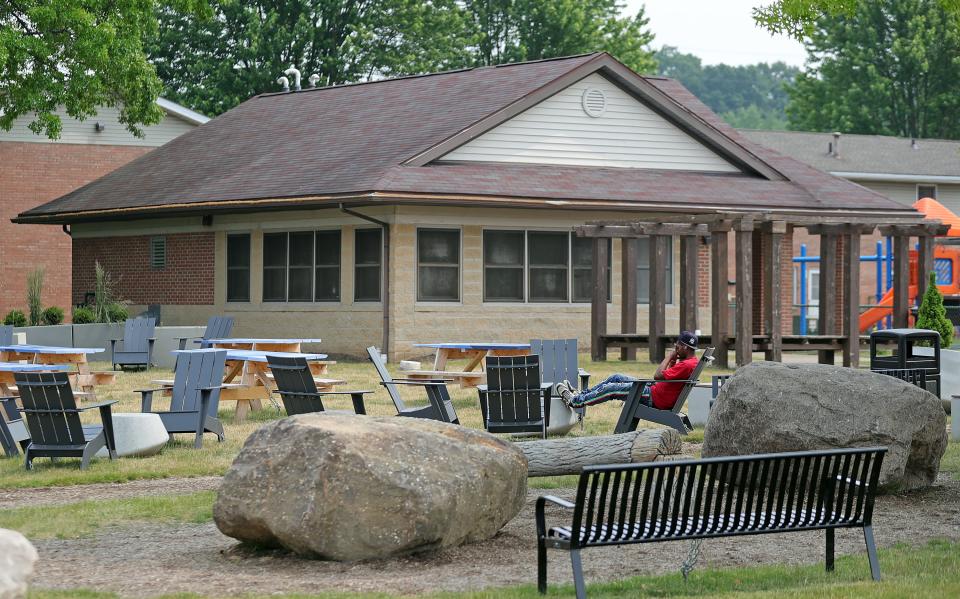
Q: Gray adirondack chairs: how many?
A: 11